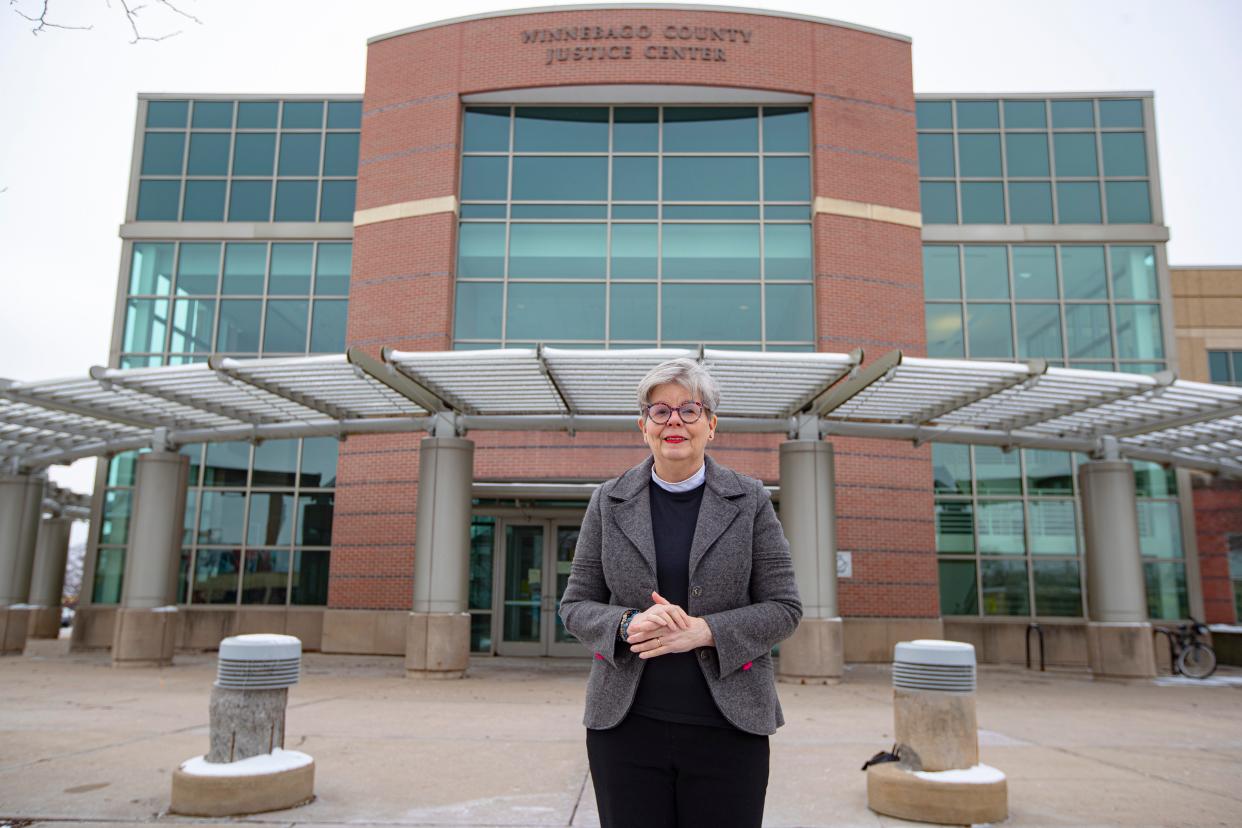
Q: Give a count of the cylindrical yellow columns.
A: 0